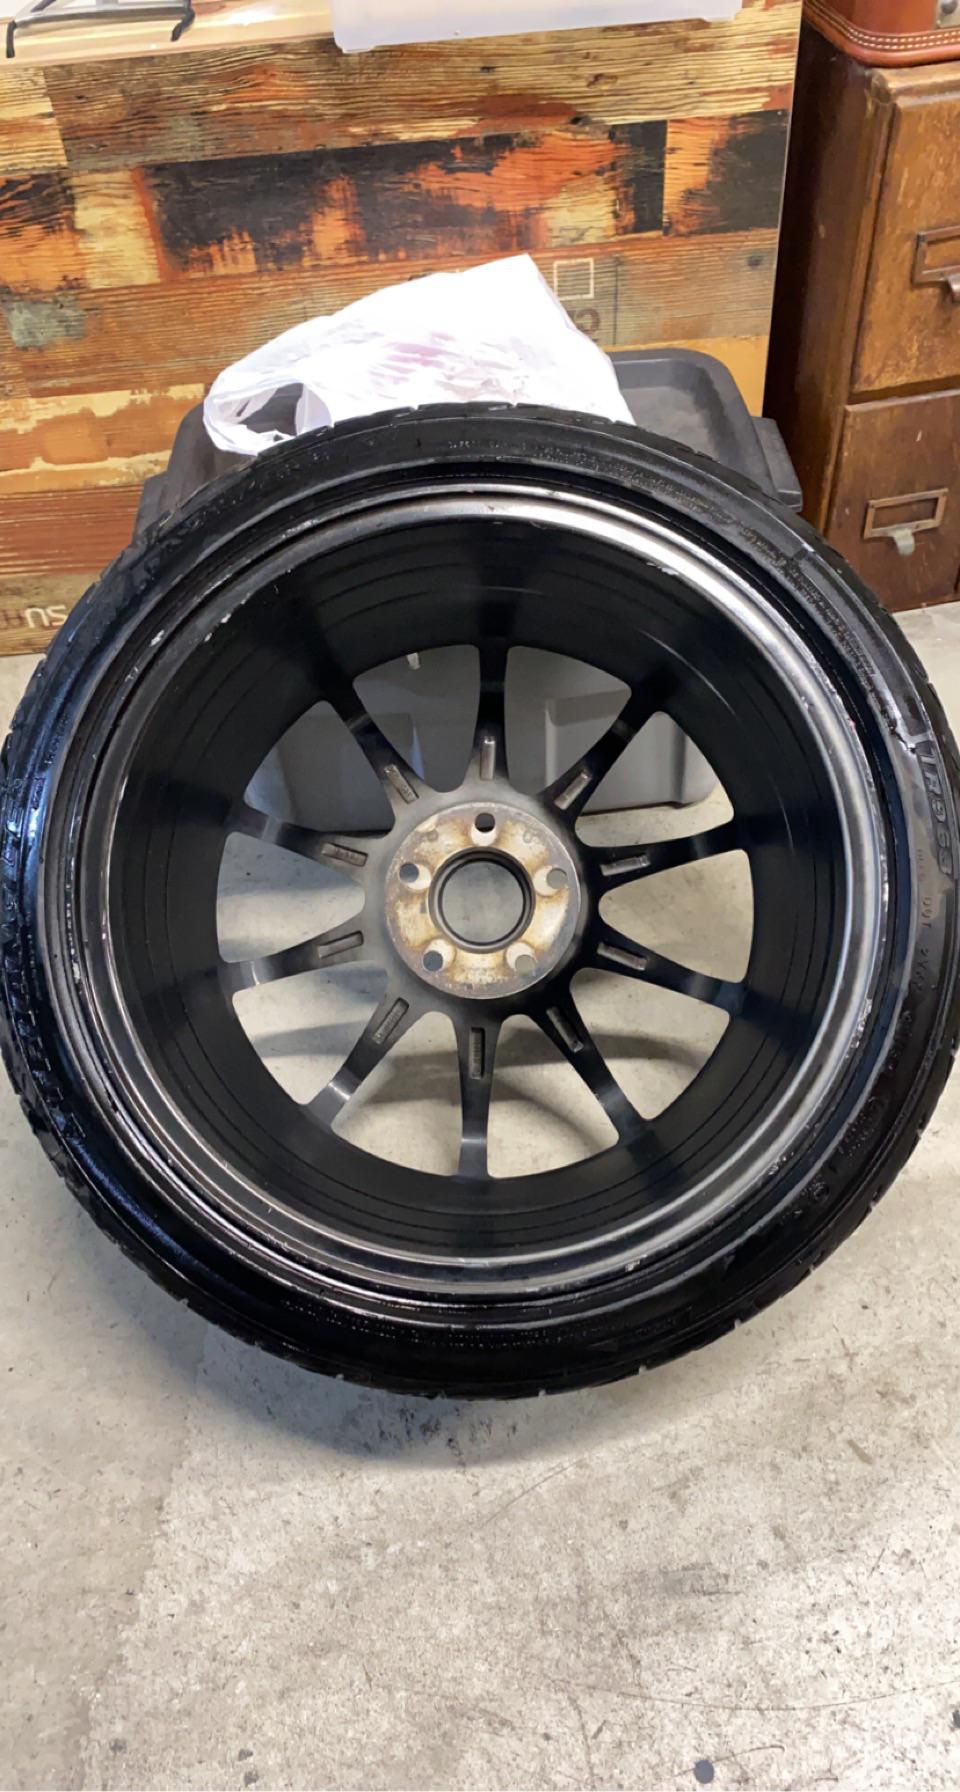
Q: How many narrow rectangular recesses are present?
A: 10